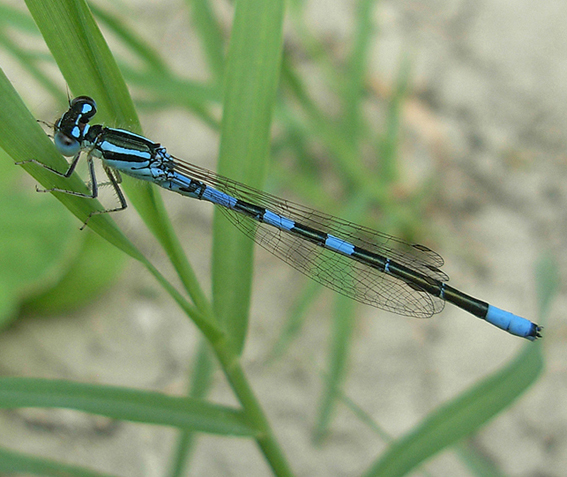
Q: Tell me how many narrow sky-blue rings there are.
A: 2